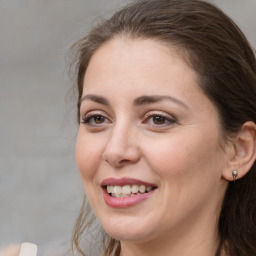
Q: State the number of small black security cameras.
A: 0